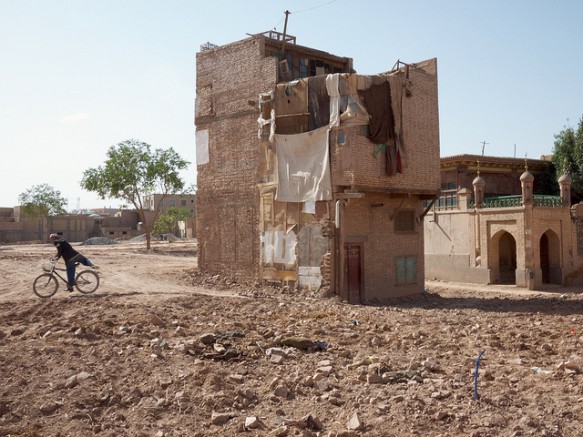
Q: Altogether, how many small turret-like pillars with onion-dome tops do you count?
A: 3